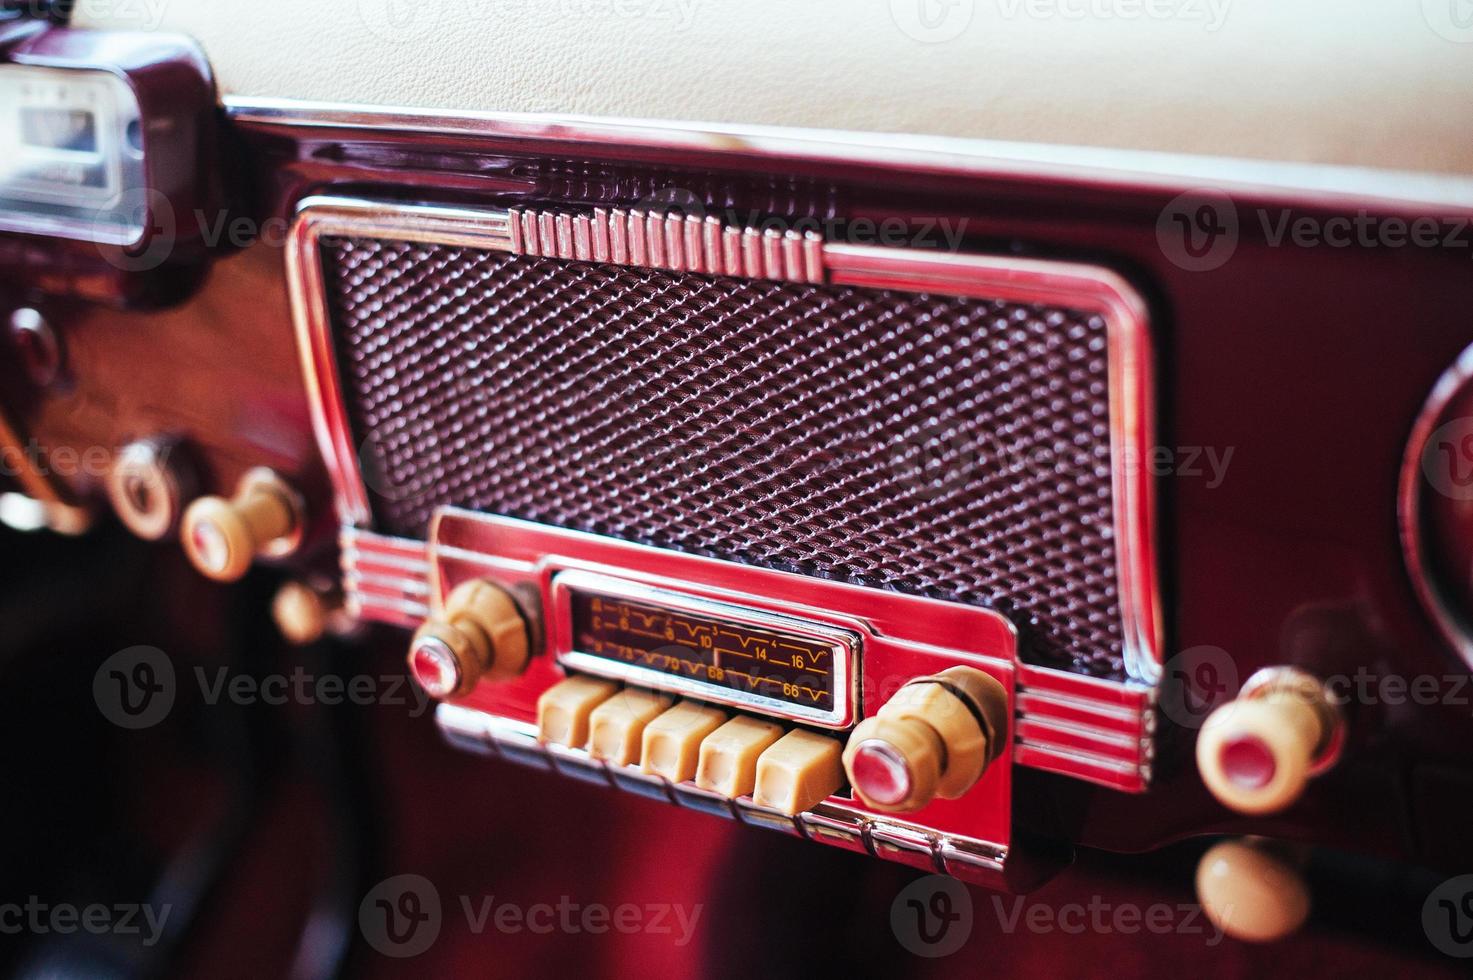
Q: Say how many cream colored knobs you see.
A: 6